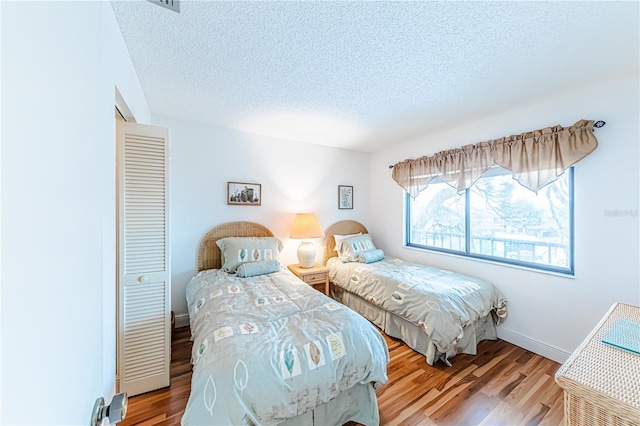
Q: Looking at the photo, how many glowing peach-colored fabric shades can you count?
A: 1